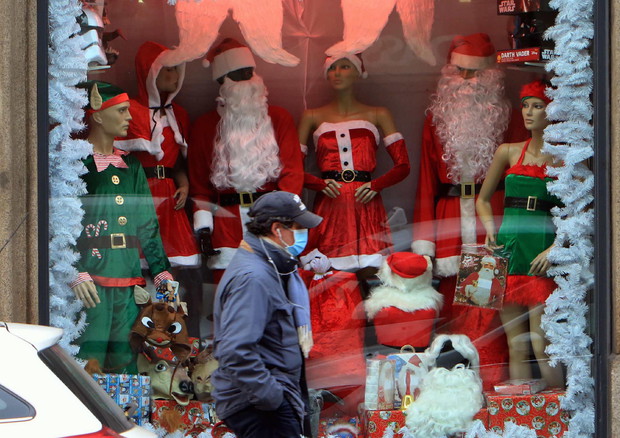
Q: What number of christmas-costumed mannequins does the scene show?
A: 6